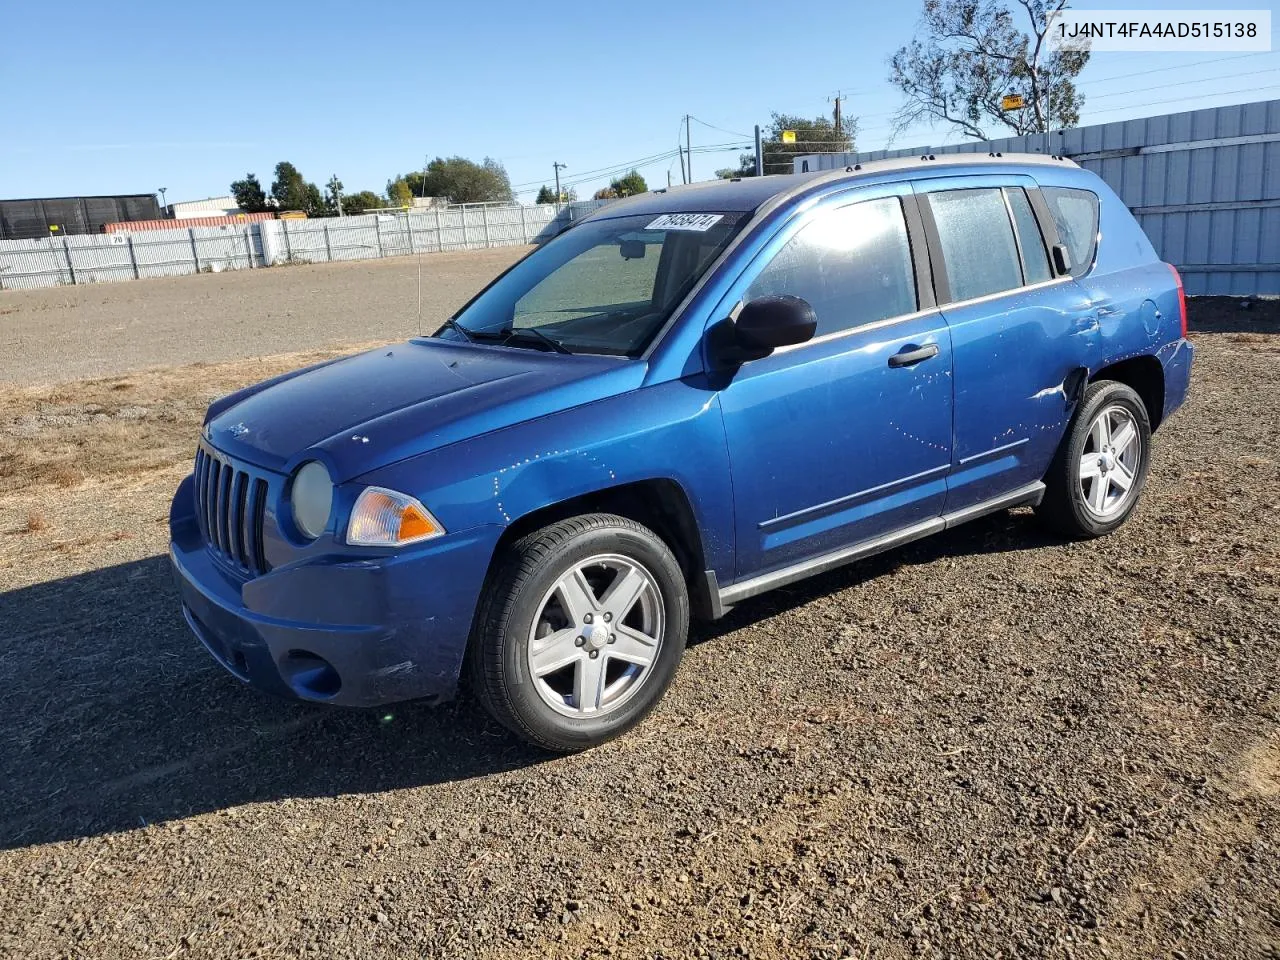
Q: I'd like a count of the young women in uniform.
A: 0